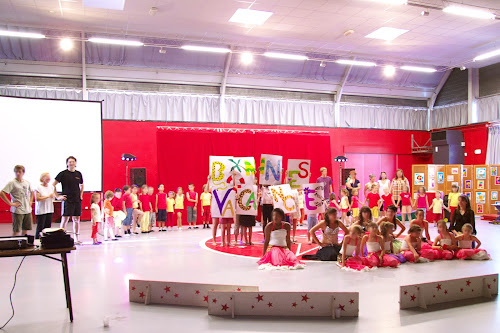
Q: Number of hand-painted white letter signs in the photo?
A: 8